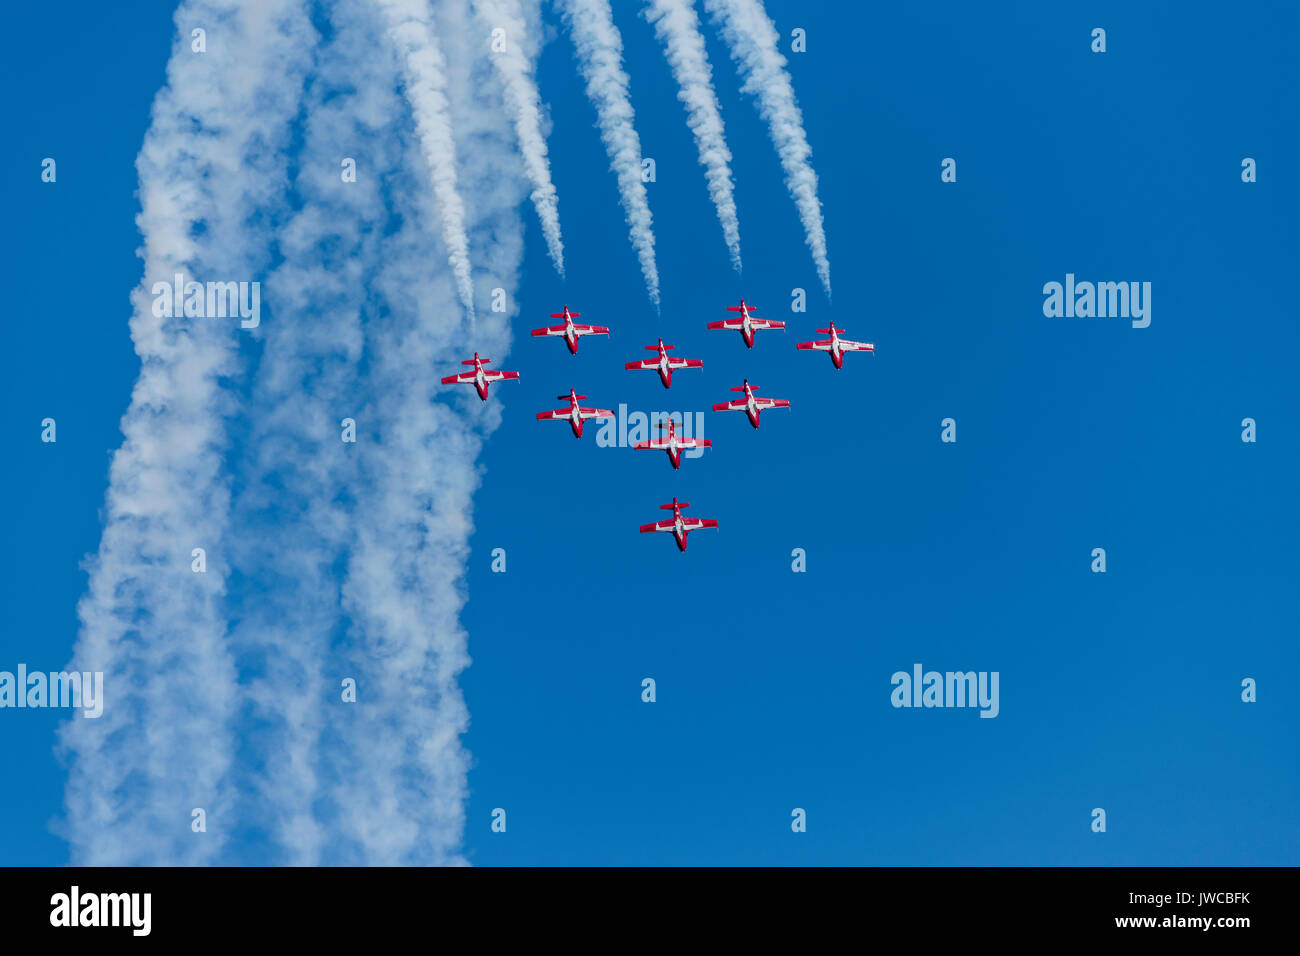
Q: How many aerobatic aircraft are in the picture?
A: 9